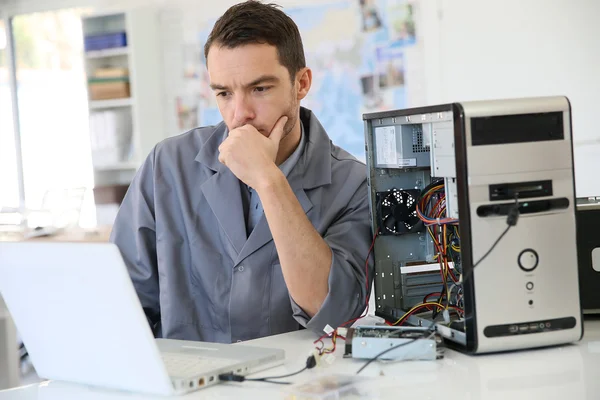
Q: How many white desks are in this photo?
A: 1